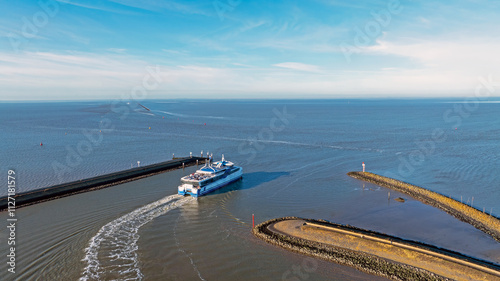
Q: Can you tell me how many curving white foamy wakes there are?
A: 1